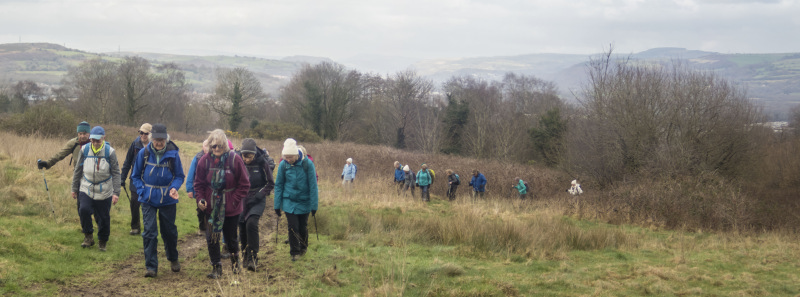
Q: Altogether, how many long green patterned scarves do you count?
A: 1